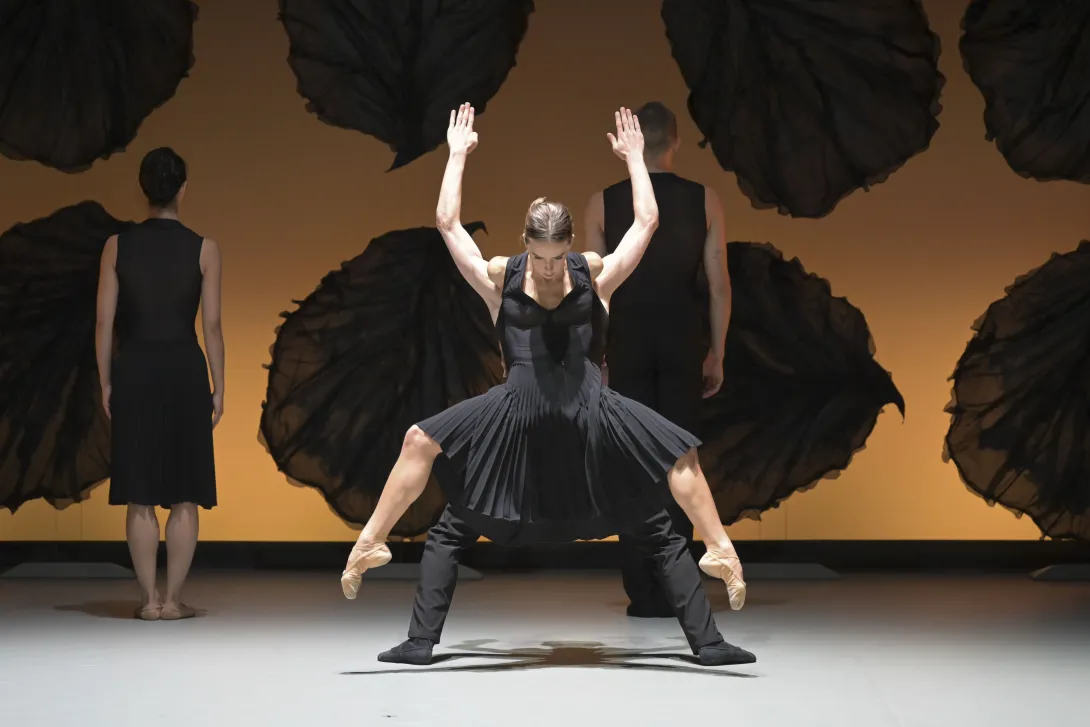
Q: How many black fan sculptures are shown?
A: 8